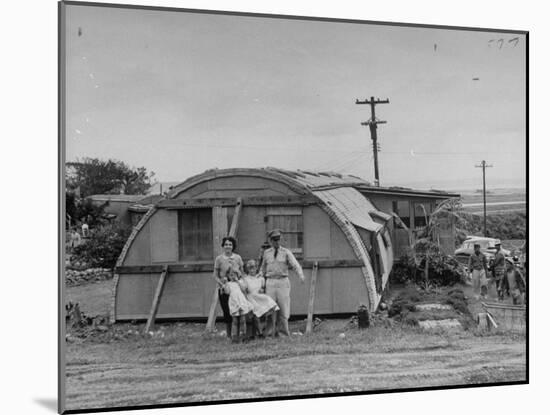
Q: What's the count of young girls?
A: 2